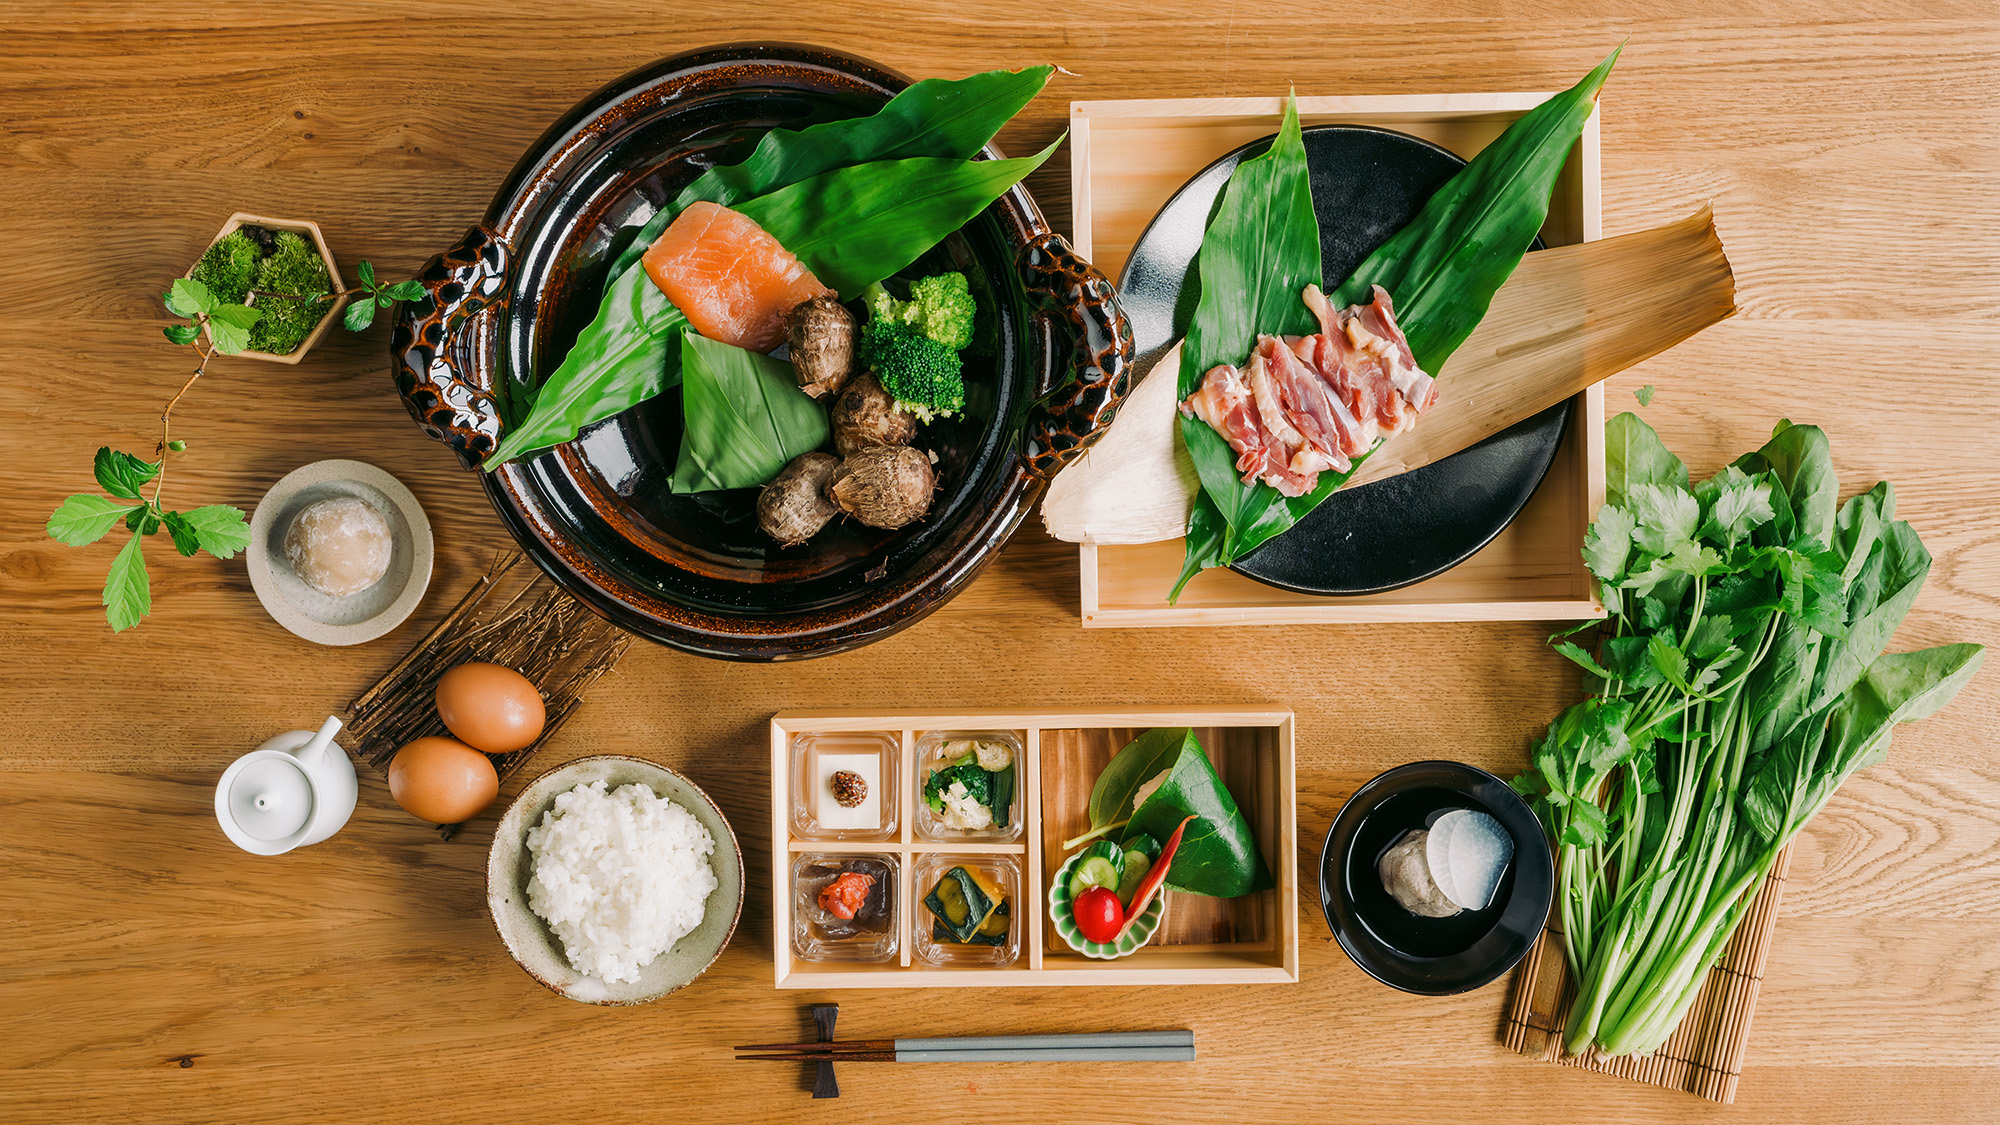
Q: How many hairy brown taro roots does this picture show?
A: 4